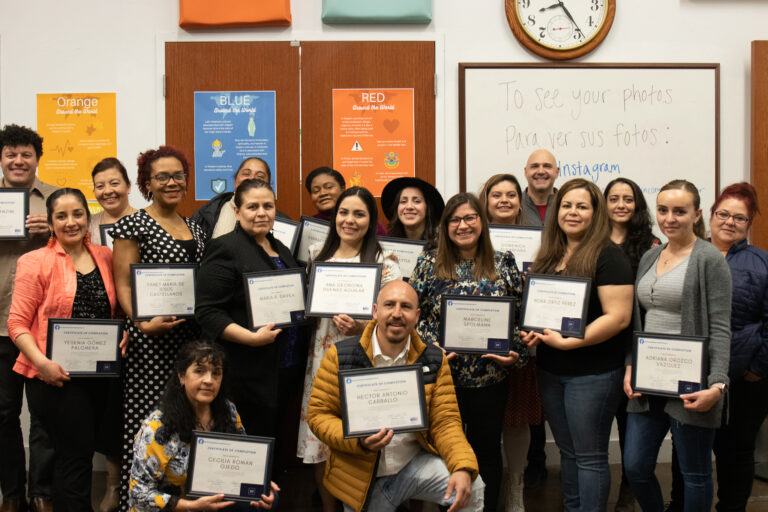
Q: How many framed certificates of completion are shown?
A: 15